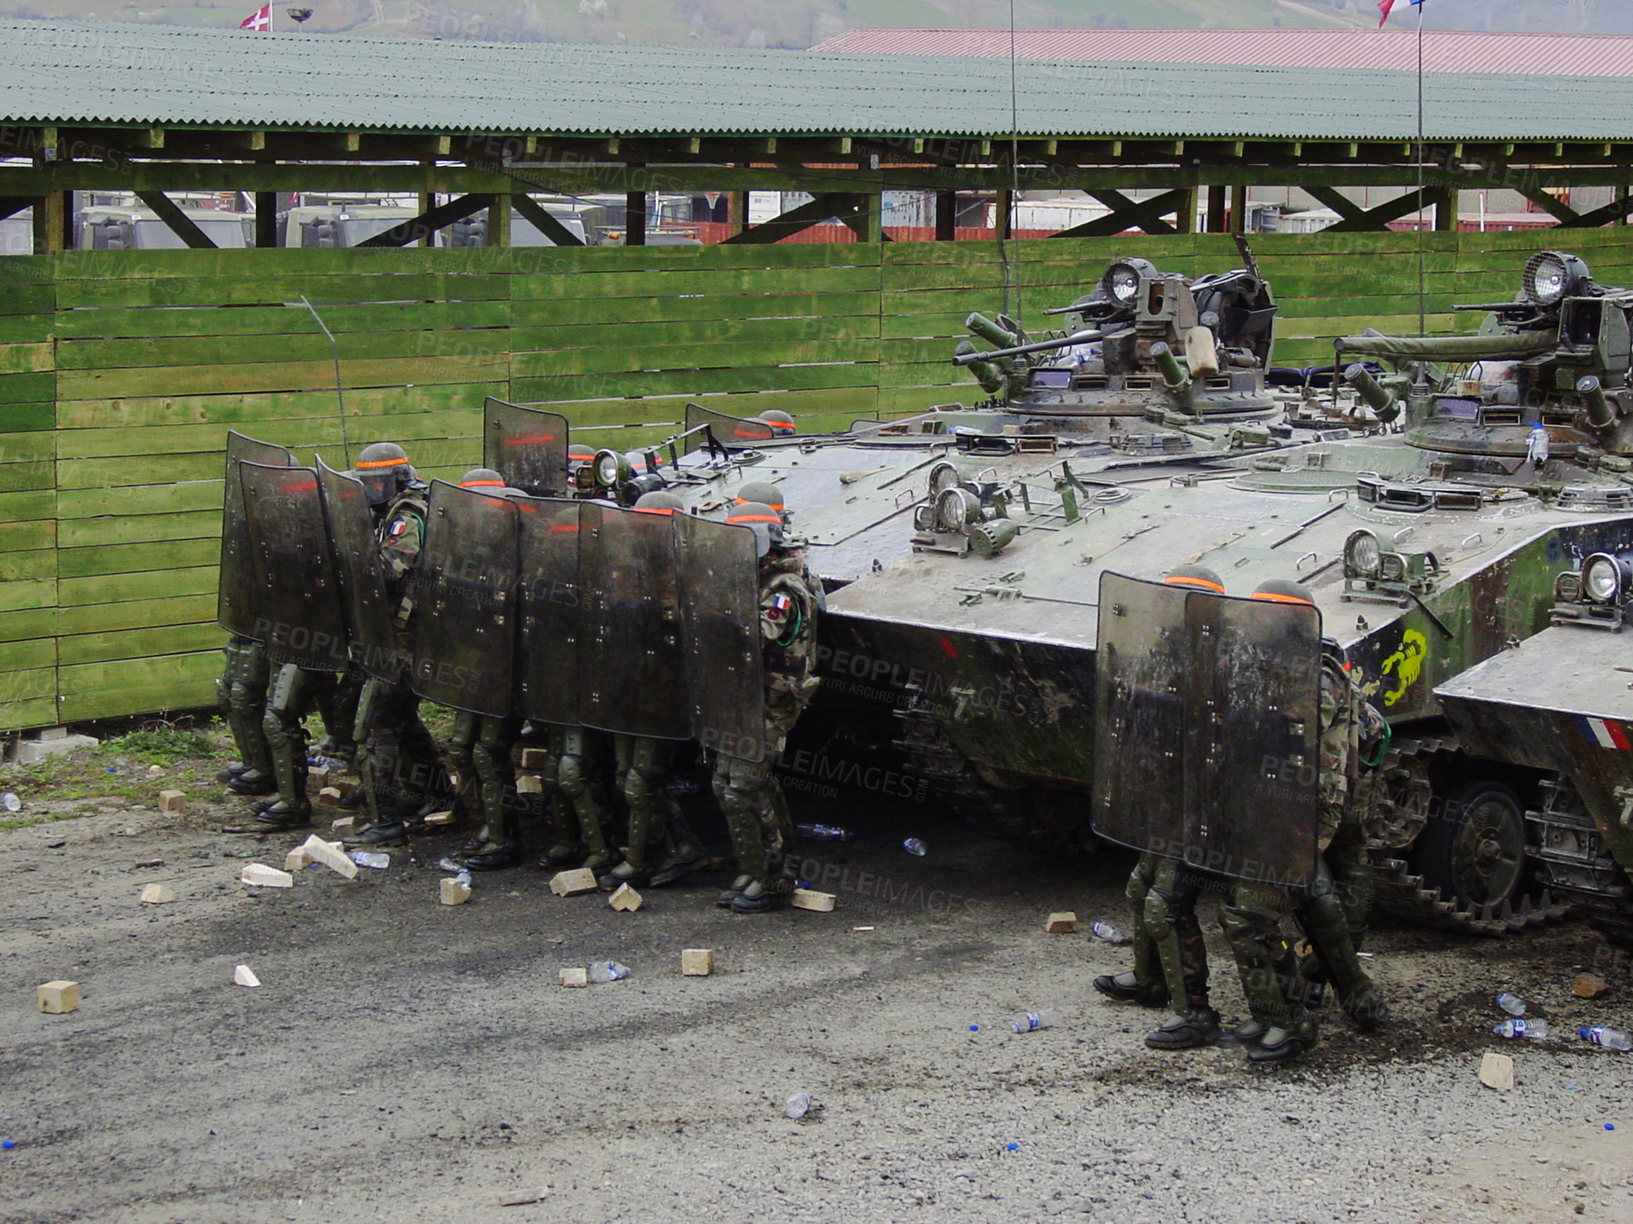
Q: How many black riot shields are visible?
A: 11